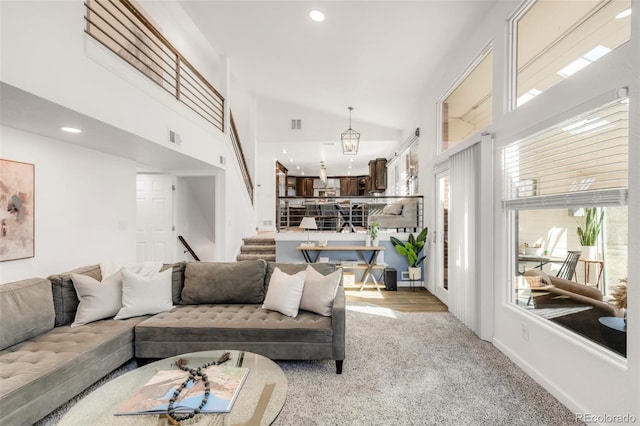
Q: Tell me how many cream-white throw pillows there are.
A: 4